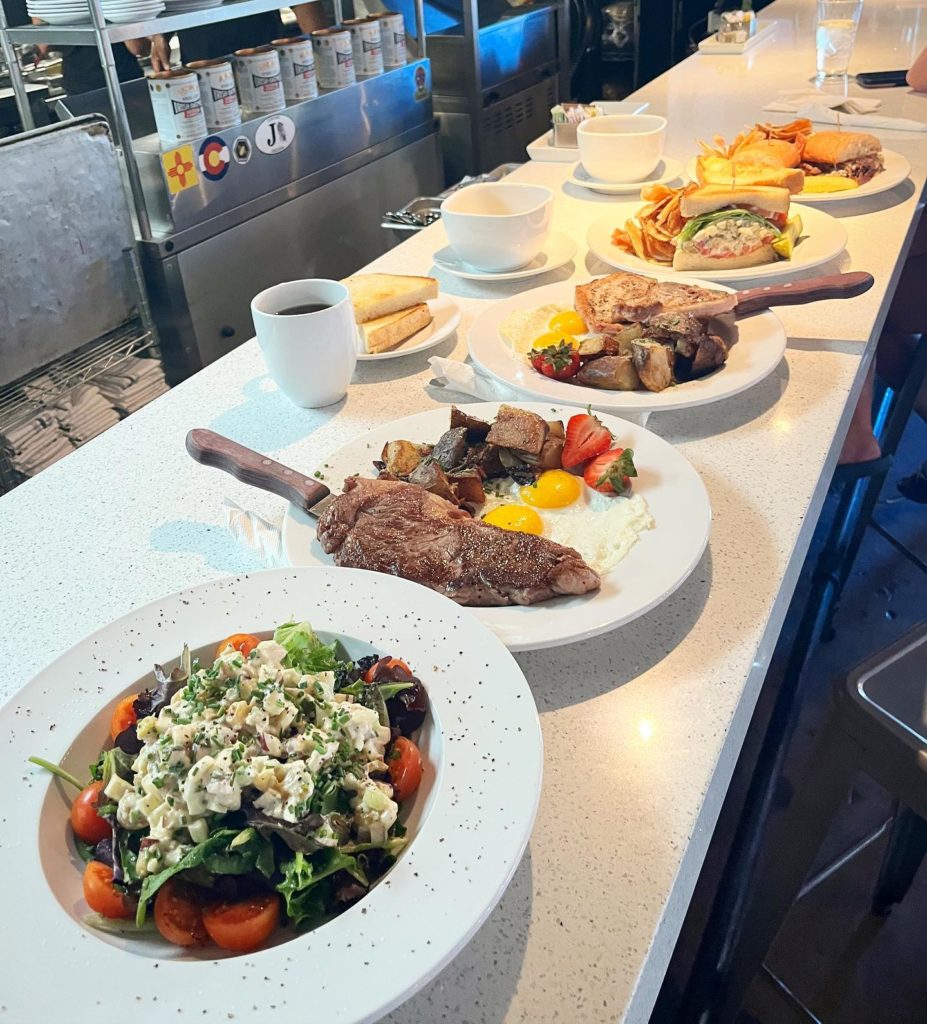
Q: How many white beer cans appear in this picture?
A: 7